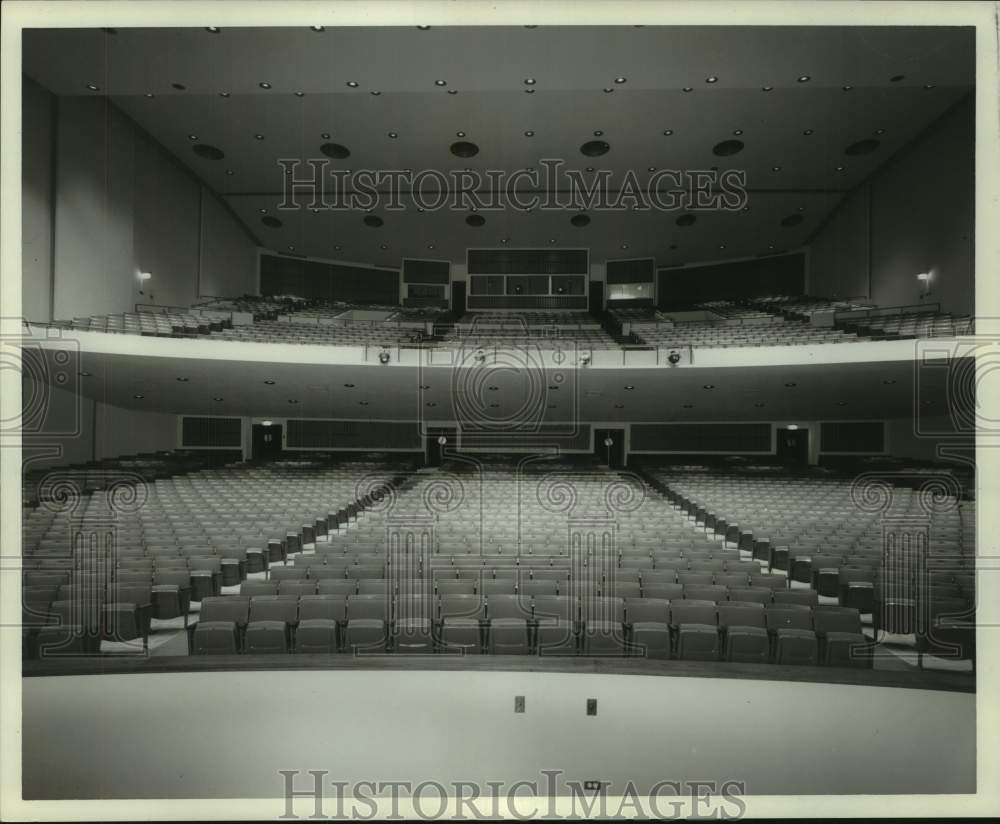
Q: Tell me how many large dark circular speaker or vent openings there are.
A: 12